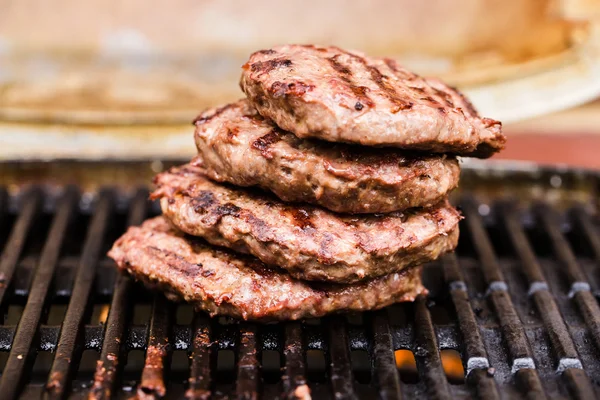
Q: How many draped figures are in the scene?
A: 0